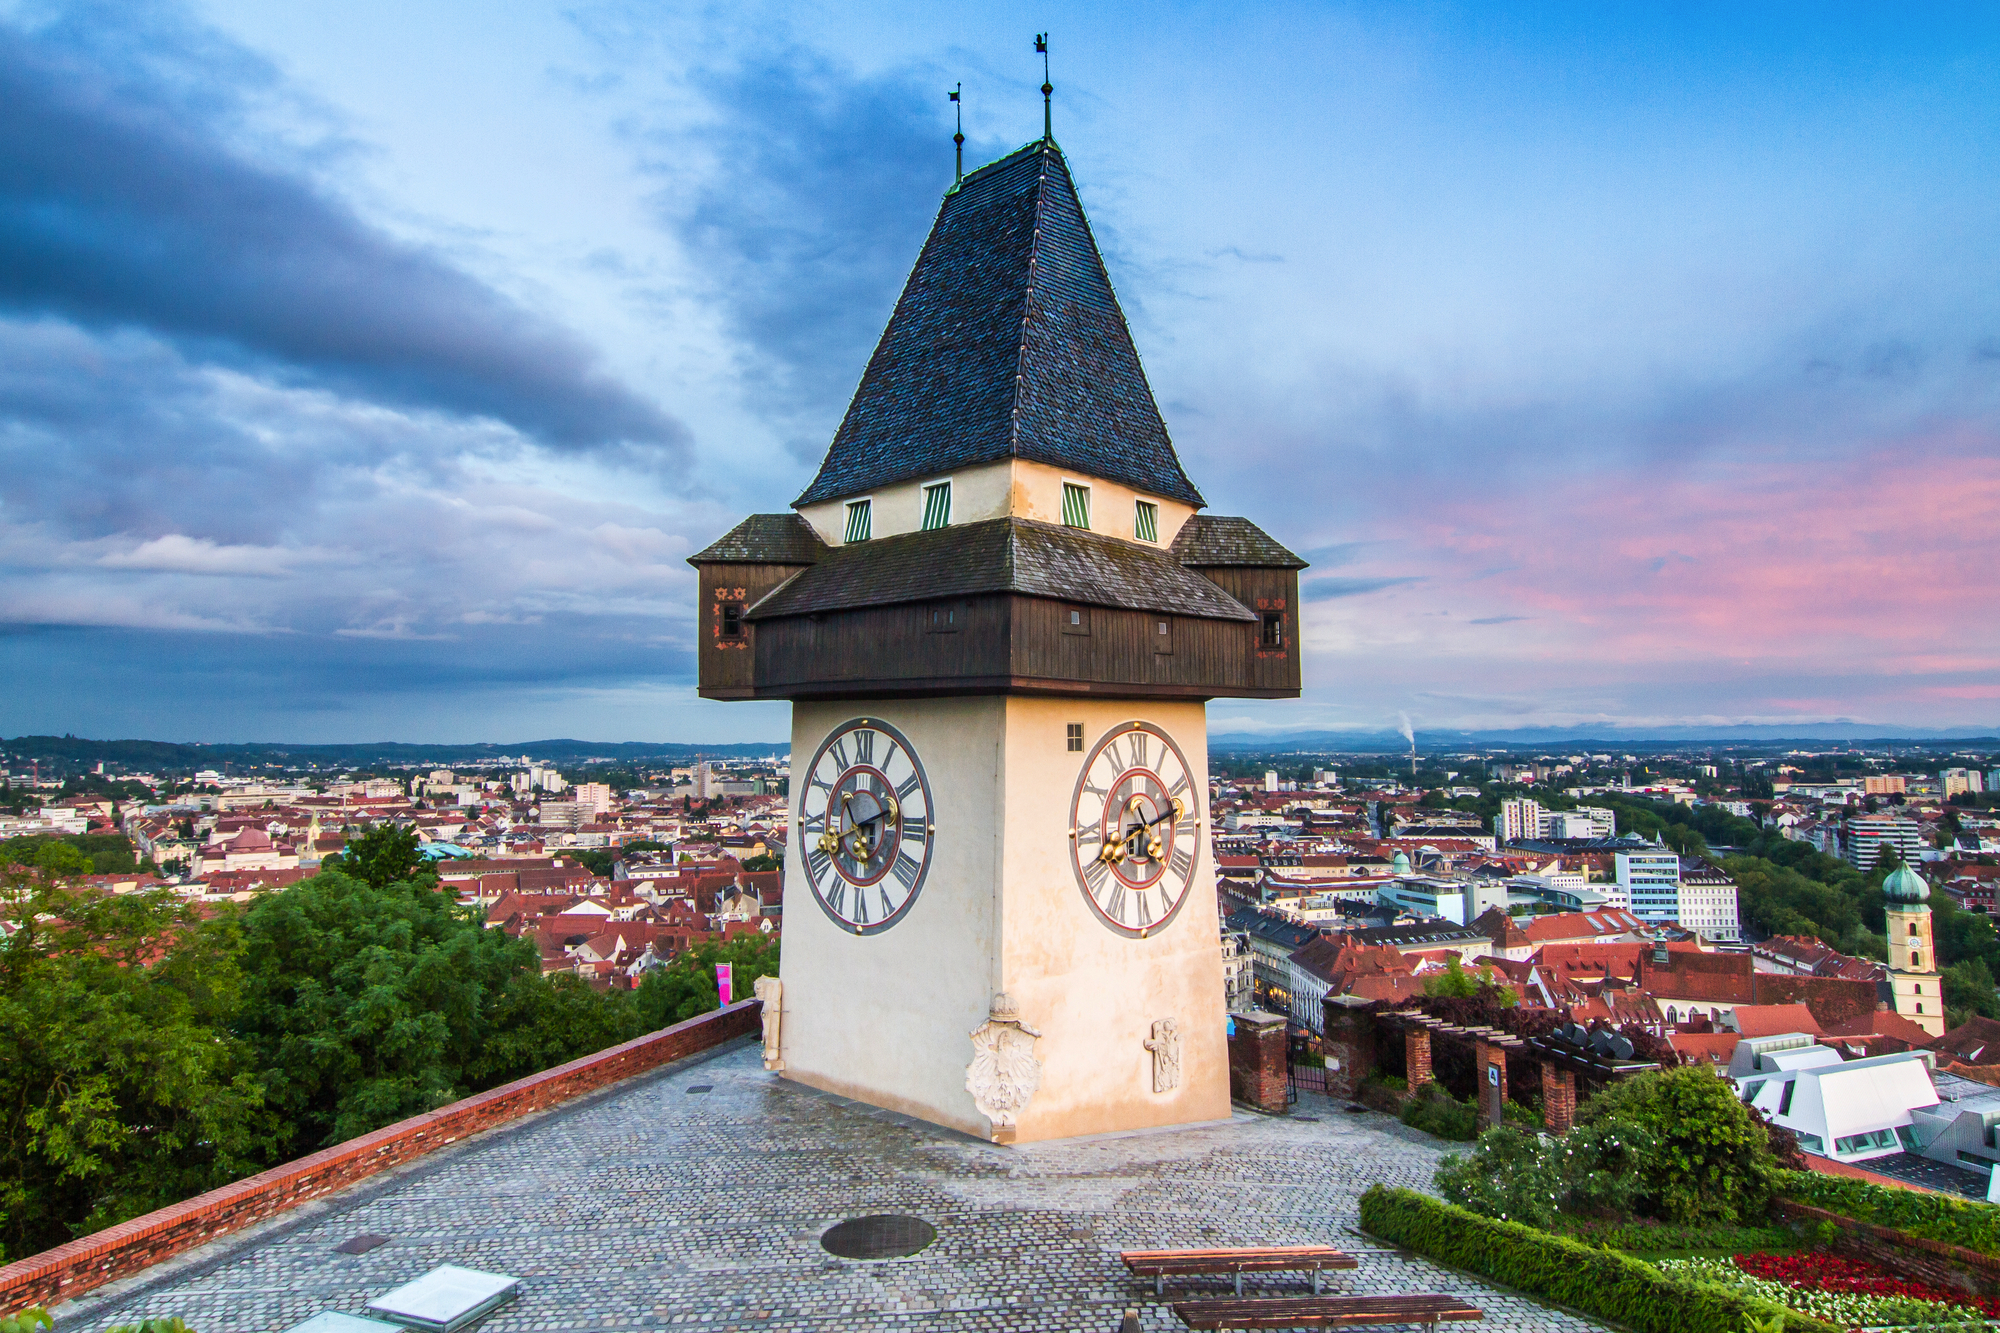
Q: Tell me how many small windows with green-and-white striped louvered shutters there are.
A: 4